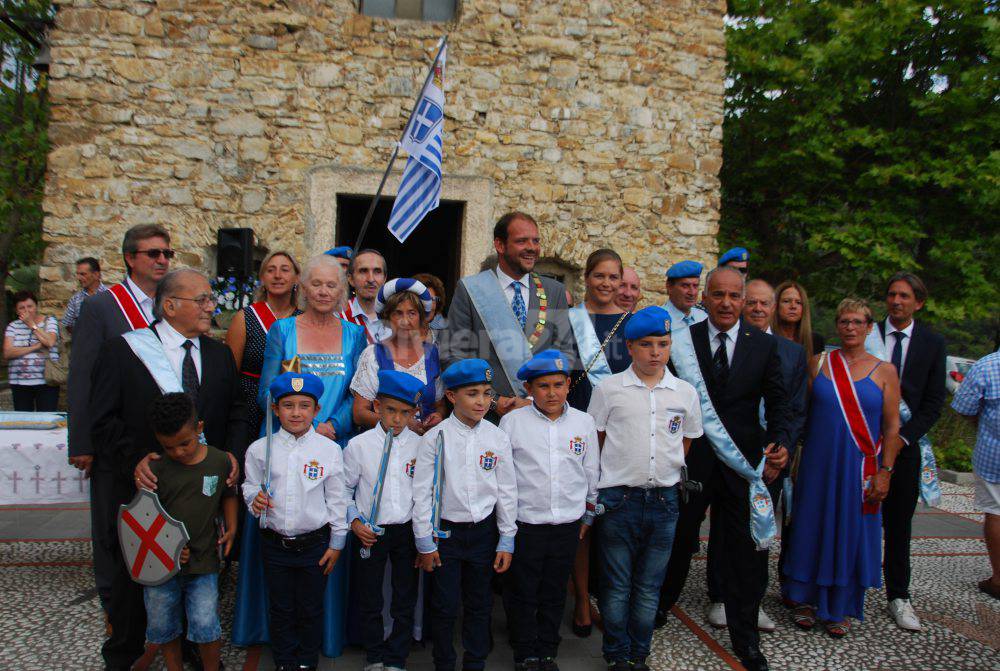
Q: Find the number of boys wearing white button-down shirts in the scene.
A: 5